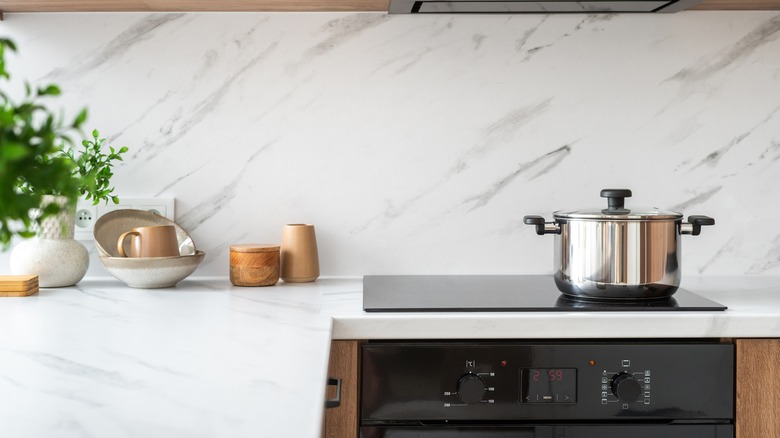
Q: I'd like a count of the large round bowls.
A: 2